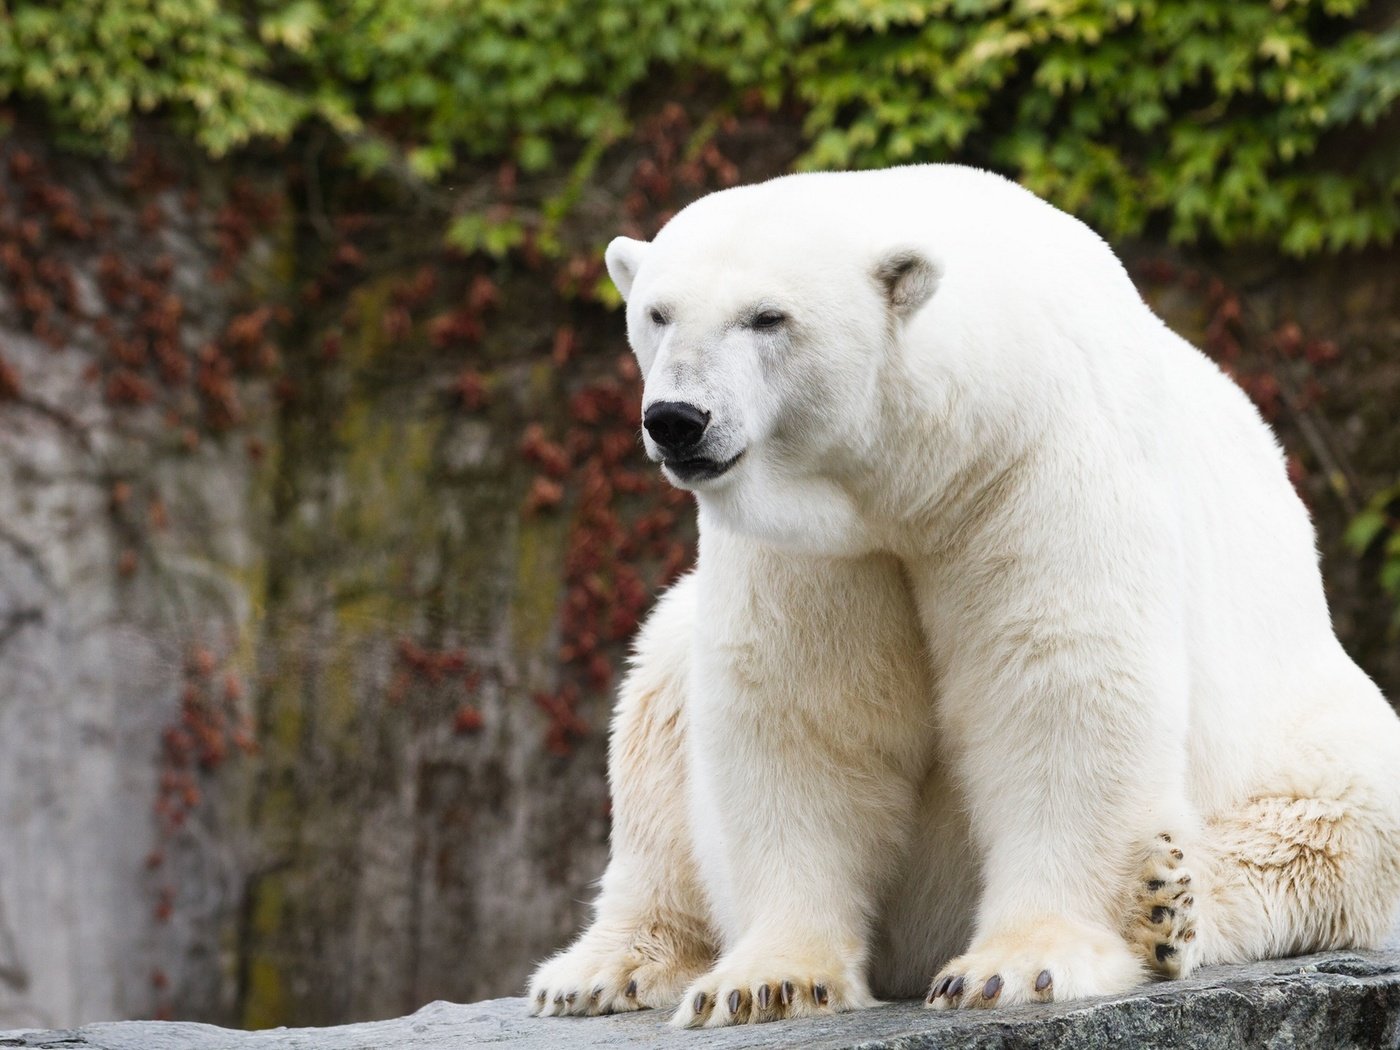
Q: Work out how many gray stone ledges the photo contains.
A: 1